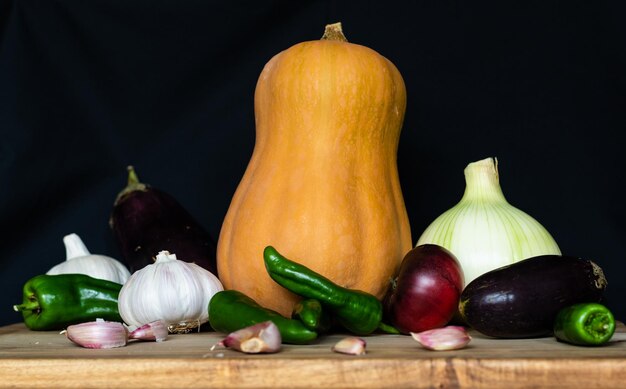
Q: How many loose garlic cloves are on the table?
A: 5